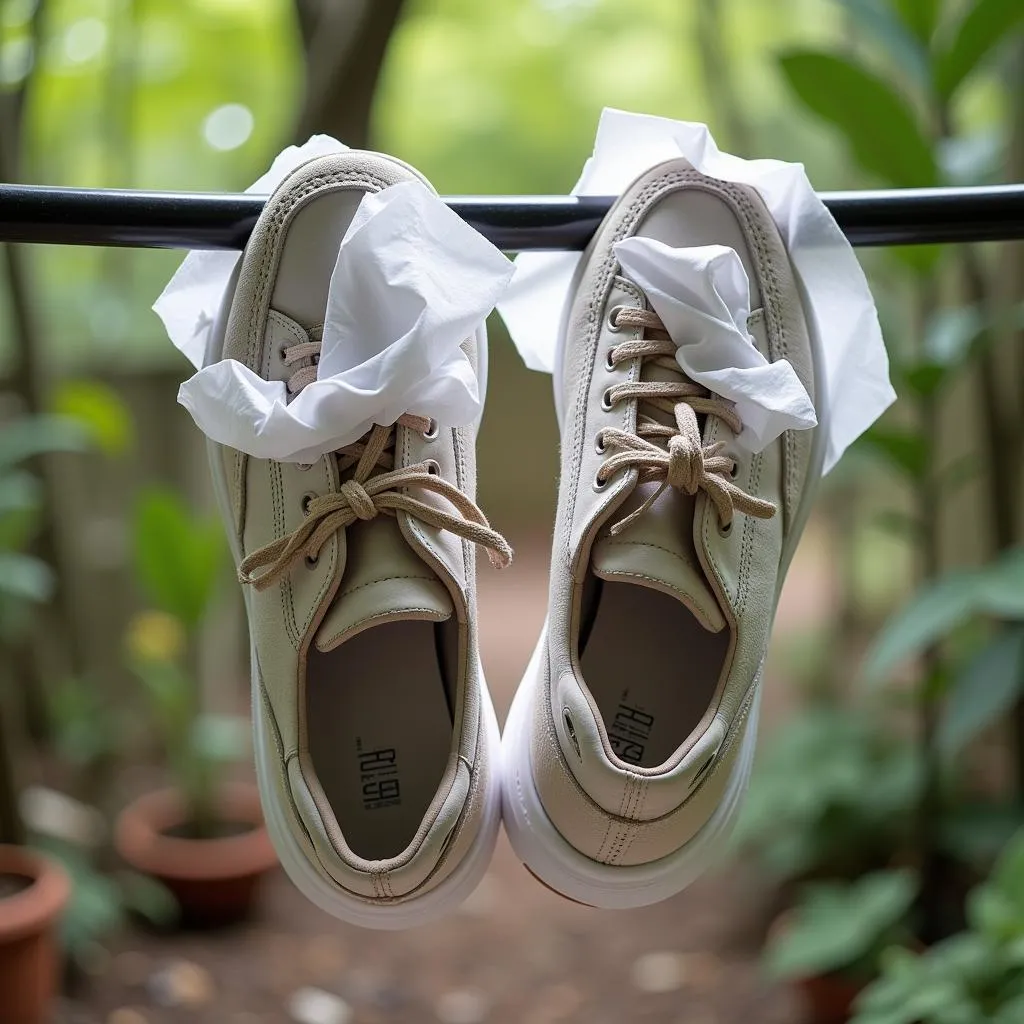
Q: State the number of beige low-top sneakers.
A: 2